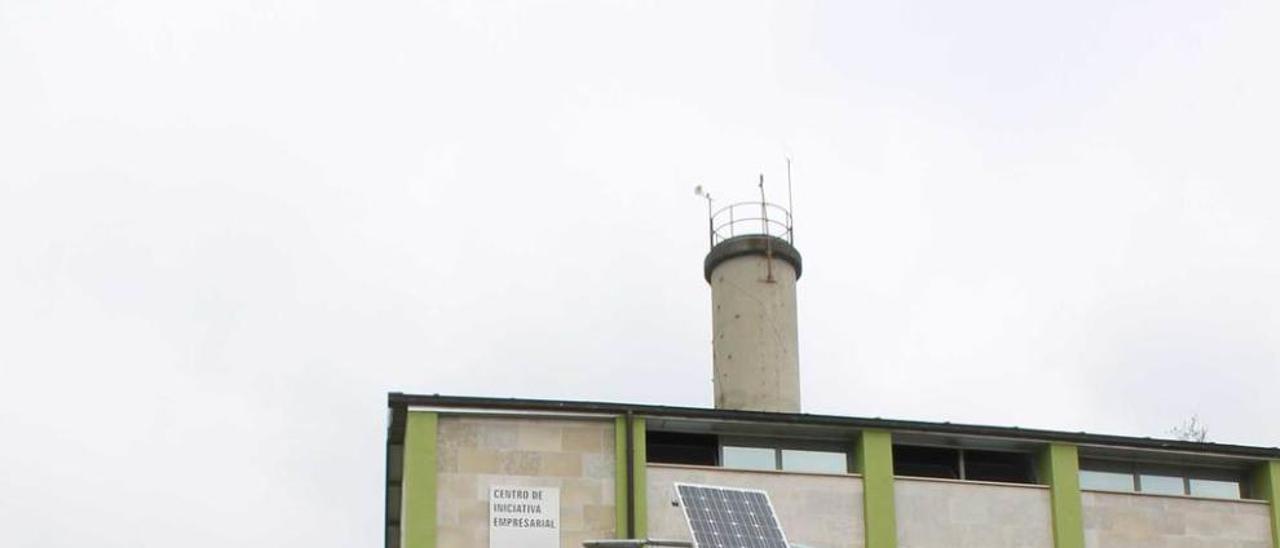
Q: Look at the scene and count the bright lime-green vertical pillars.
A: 5